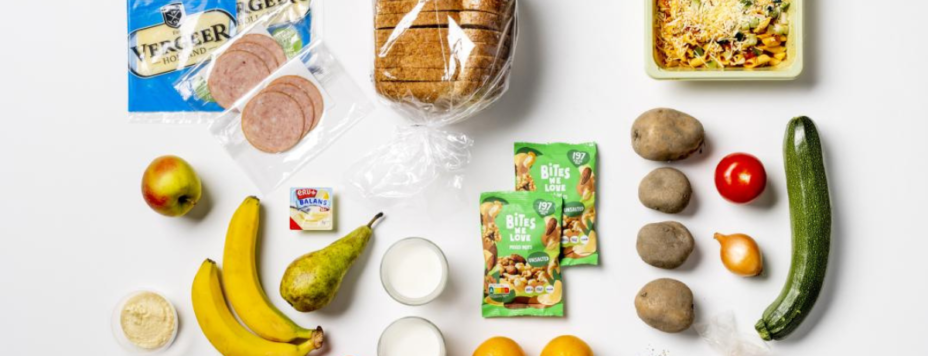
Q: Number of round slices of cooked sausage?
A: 6